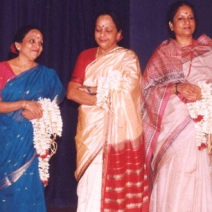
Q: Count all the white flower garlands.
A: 3